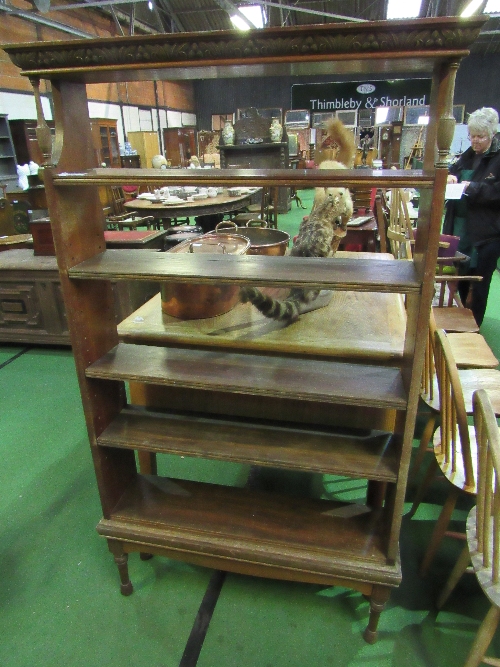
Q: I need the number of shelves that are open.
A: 5